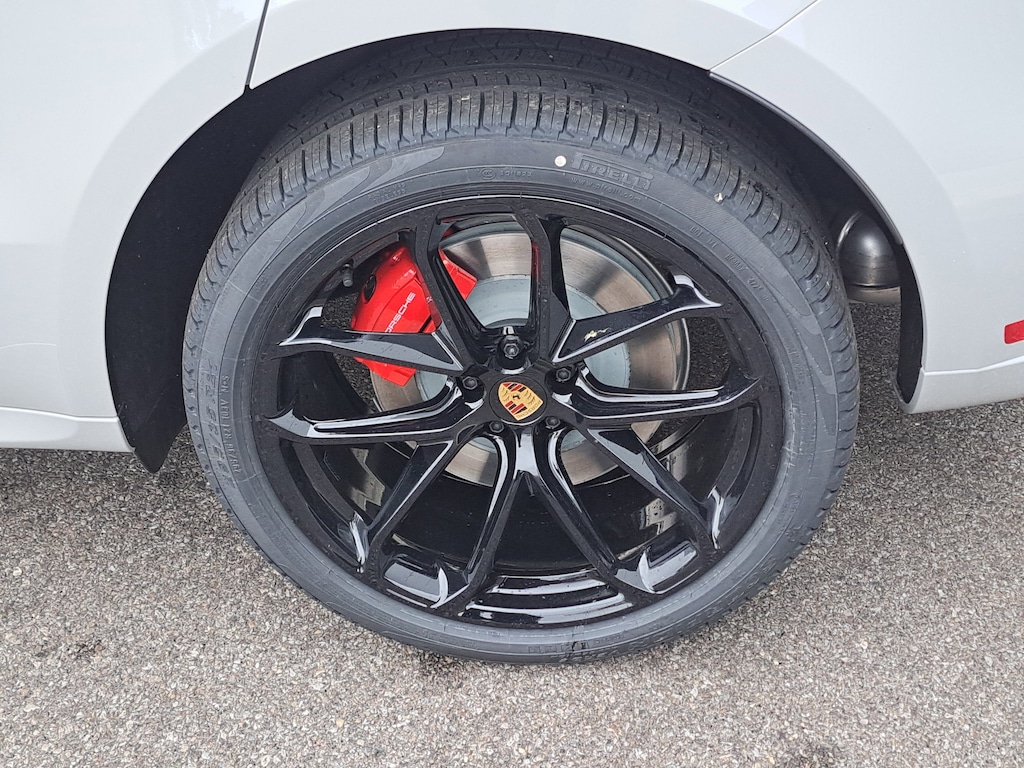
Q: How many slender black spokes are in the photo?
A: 10